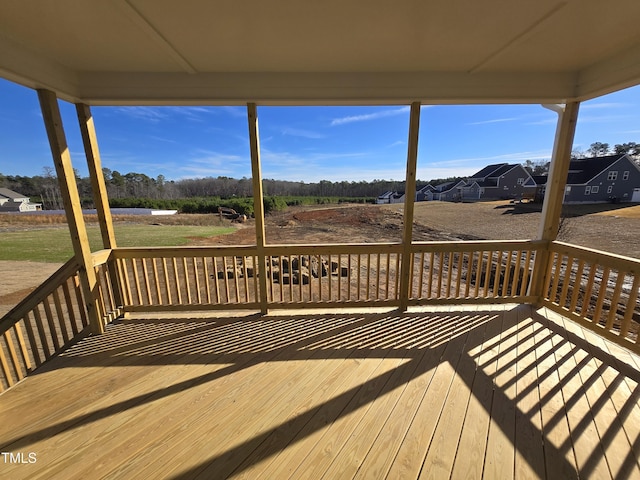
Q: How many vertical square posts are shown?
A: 5